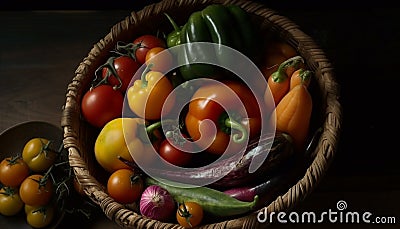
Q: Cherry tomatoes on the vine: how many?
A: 5